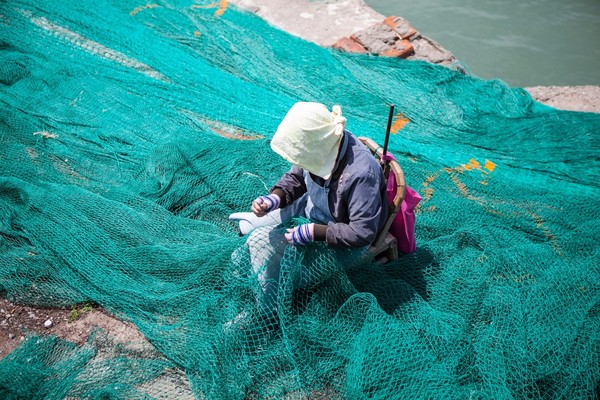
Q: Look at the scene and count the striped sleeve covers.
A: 2